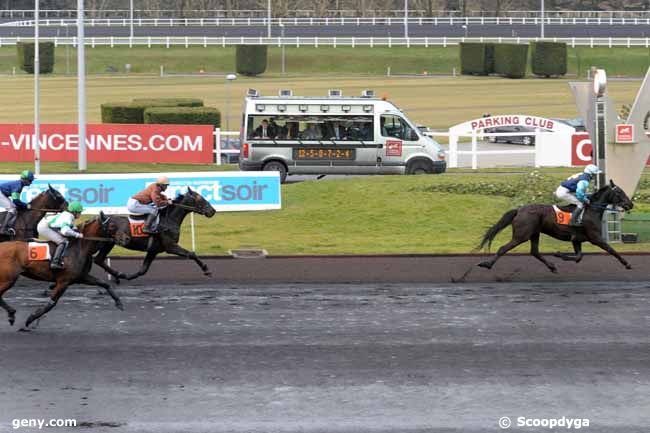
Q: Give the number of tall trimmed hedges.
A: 5